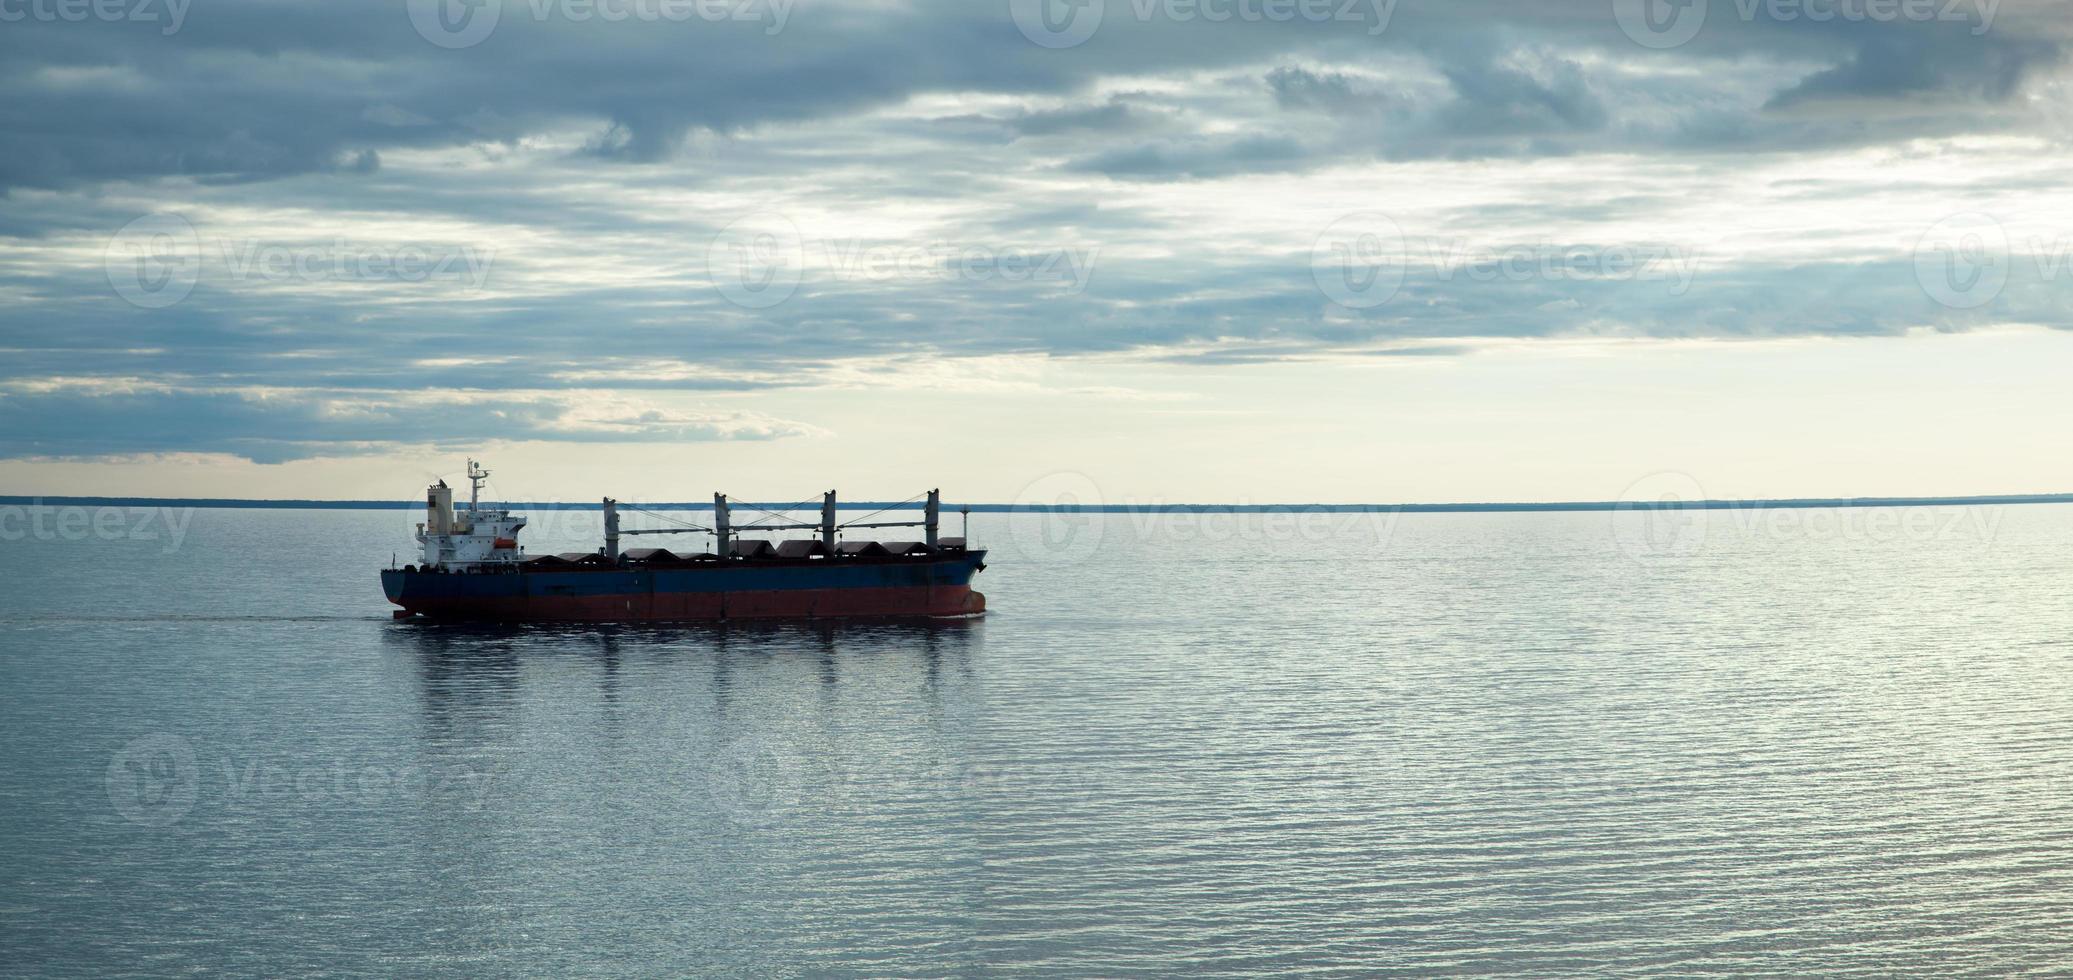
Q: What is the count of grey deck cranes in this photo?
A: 4